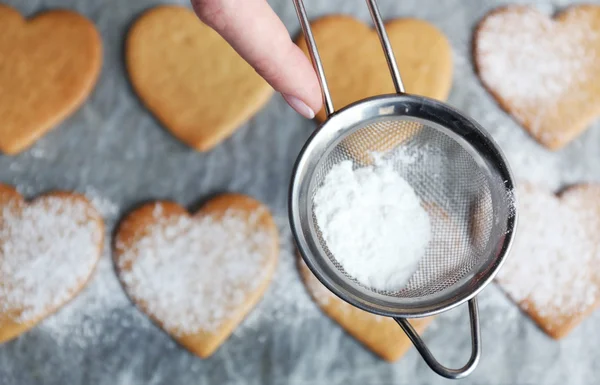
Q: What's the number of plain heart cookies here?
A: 3